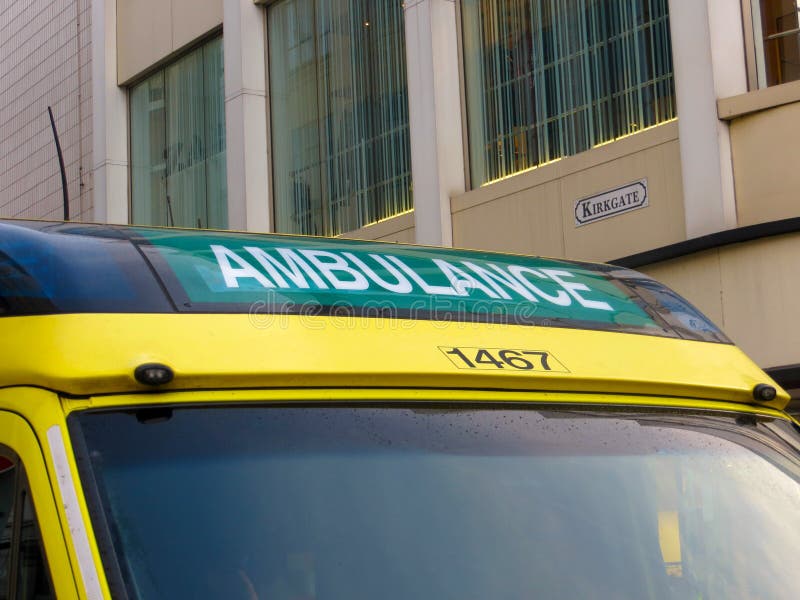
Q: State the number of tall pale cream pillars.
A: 4